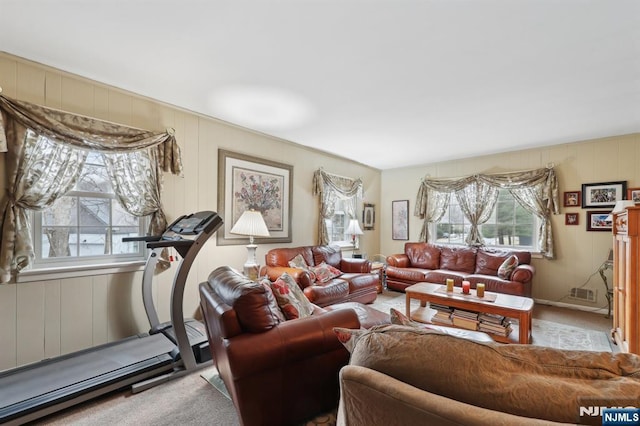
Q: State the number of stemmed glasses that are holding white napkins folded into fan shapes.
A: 0